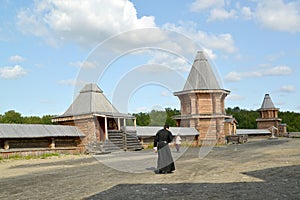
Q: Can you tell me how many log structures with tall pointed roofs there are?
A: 3